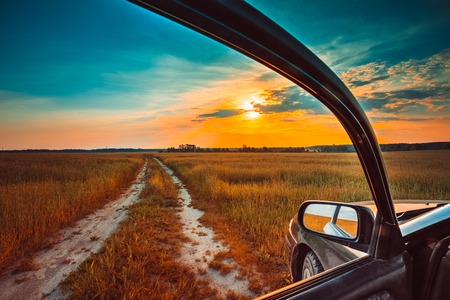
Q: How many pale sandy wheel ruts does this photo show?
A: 2